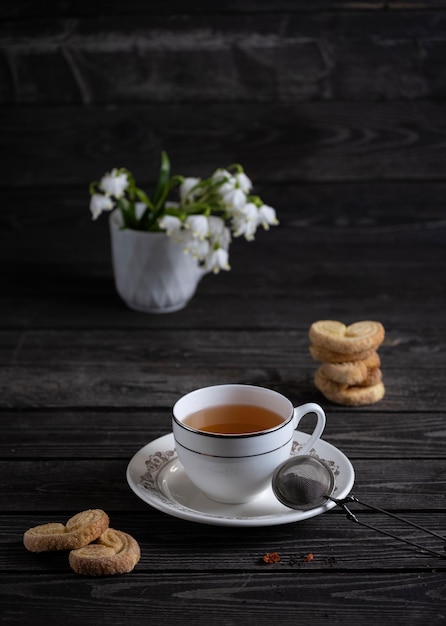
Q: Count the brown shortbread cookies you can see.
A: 6